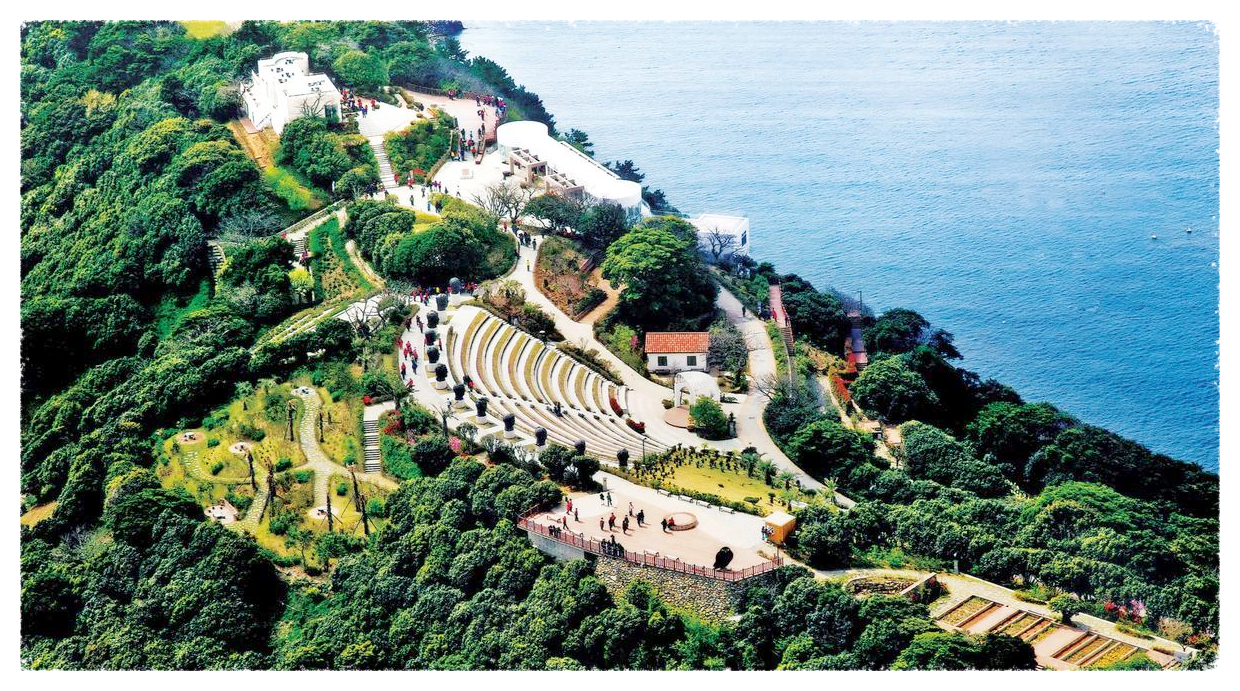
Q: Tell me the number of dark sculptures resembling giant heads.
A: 12